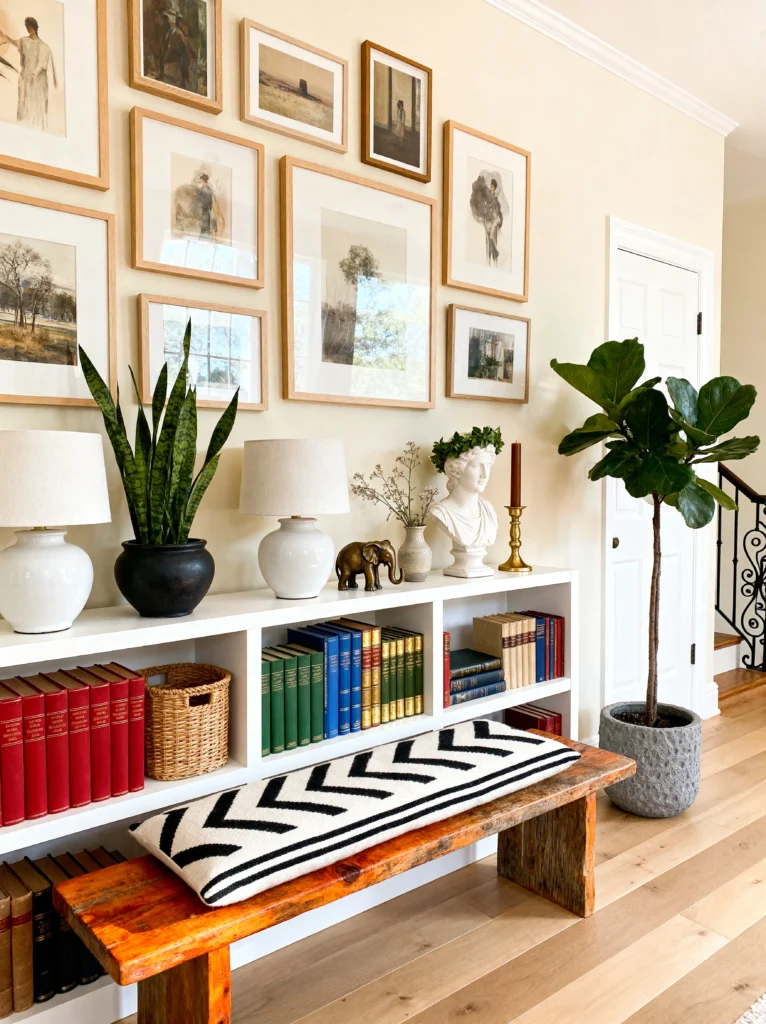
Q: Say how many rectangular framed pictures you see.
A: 10